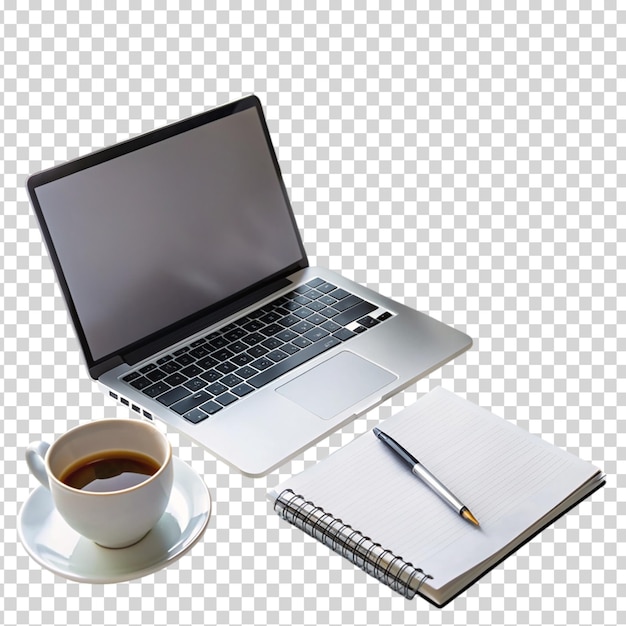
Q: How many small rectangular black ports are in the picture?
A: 4